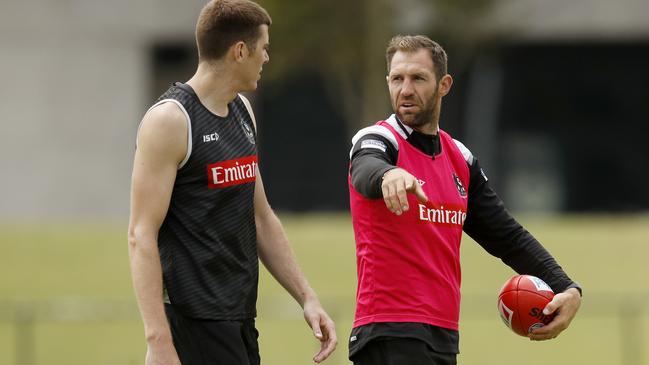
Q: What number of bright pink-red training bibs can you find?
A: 1